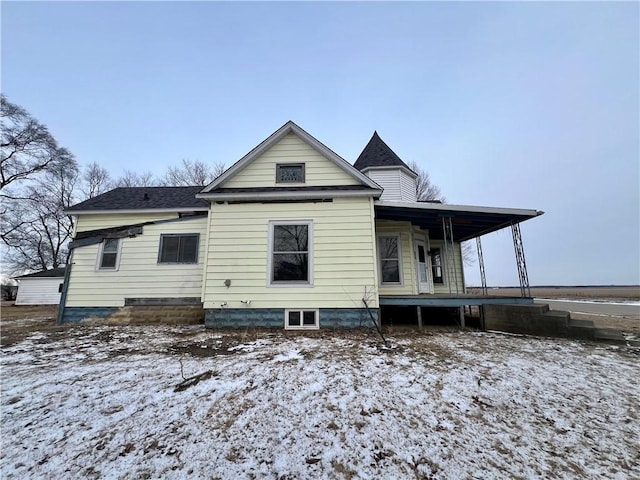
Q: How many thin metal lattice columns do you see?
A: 3